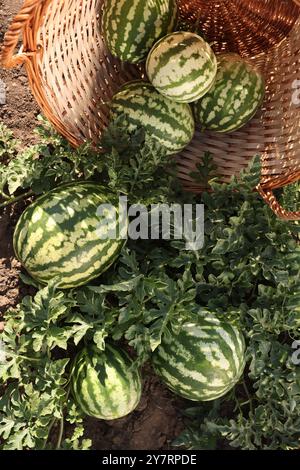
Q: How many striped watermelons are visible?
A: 7